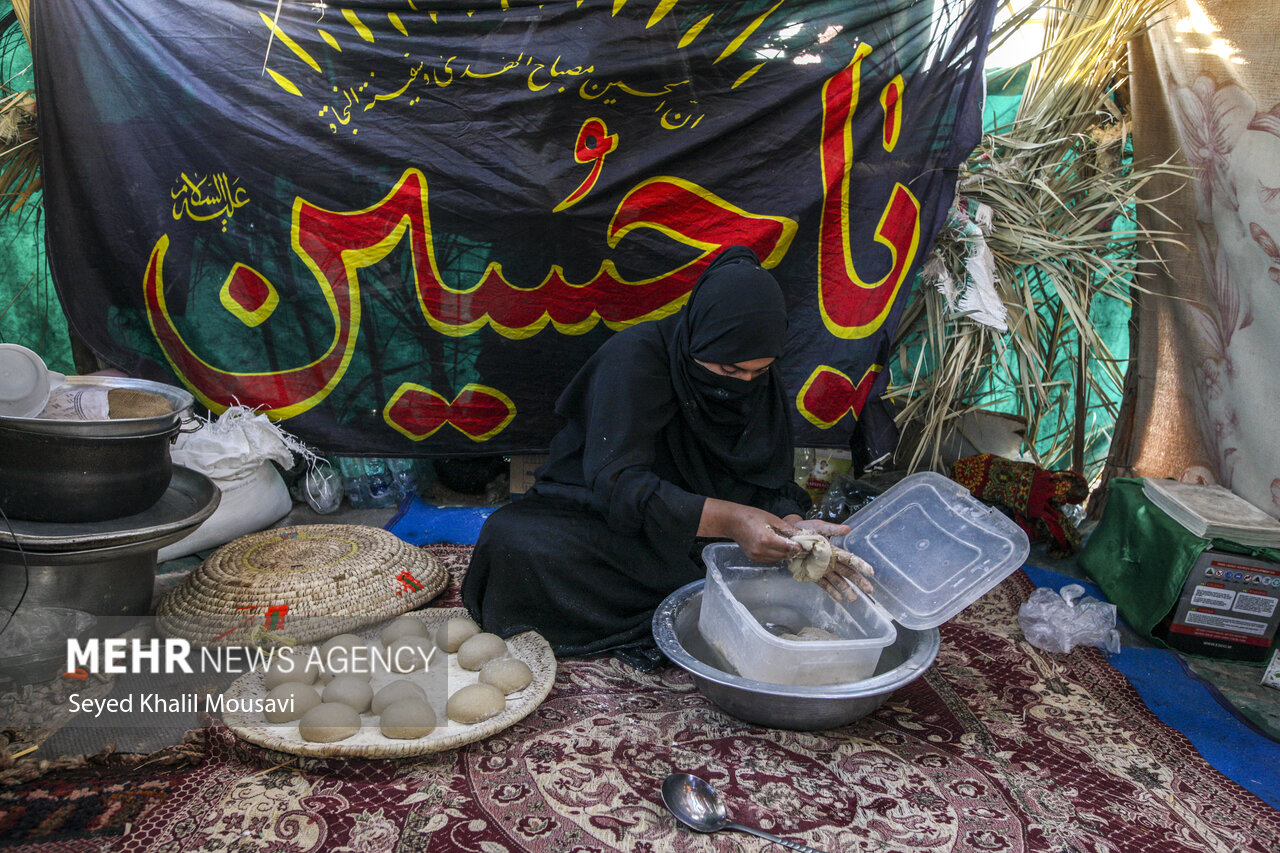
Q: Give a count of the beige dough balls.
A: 14